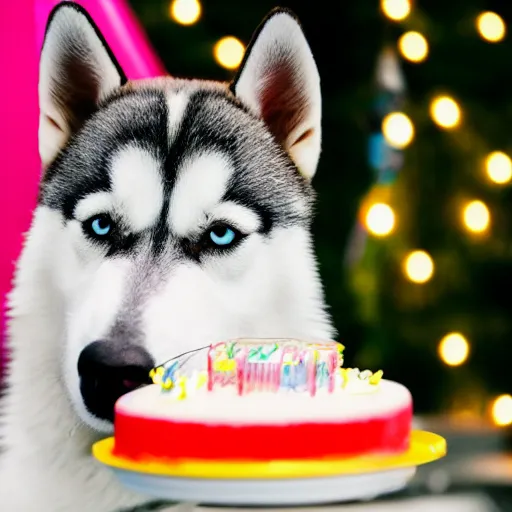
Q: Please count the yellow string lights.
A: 13